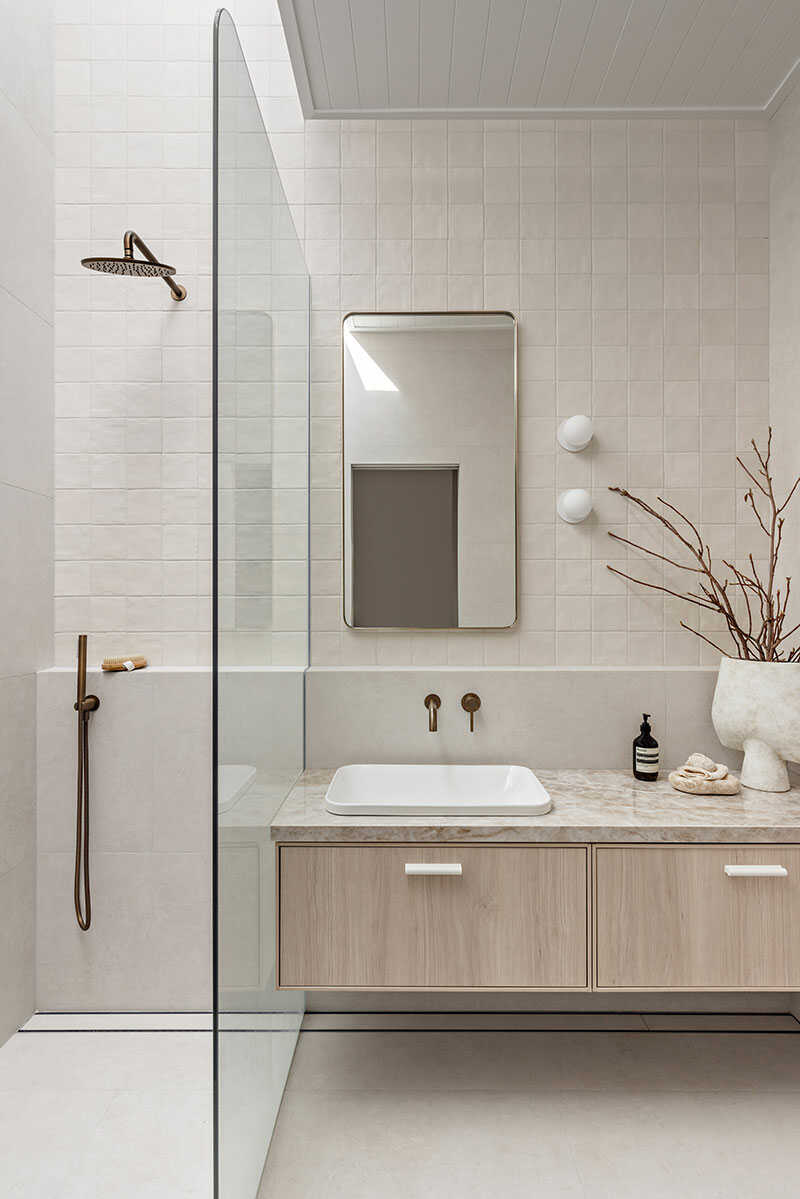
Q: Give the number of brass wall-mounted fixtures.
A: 4